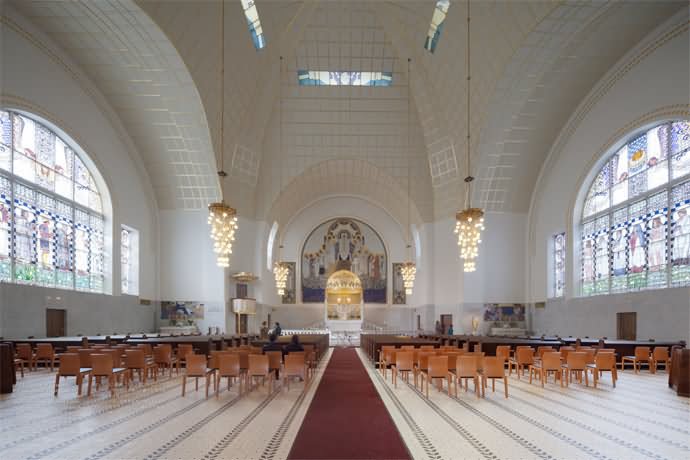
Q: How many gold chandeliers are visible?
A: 4